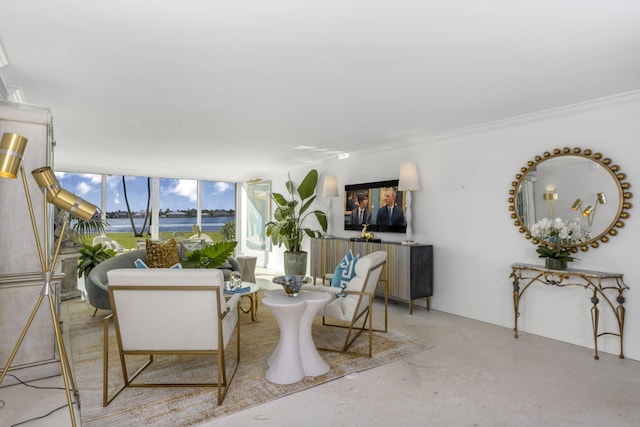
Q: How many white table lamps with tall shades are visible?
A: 2